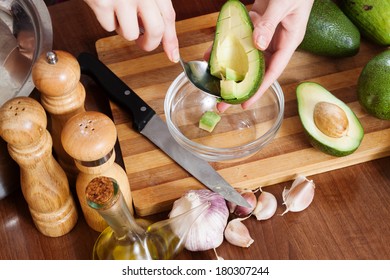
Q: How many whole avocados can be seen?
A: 3